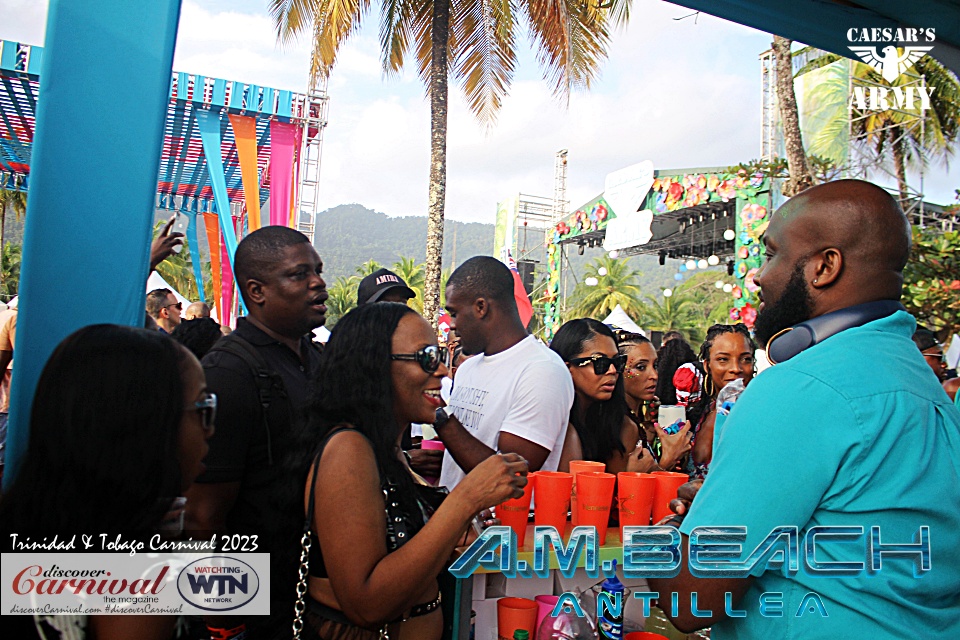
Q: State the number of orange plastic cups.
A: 8